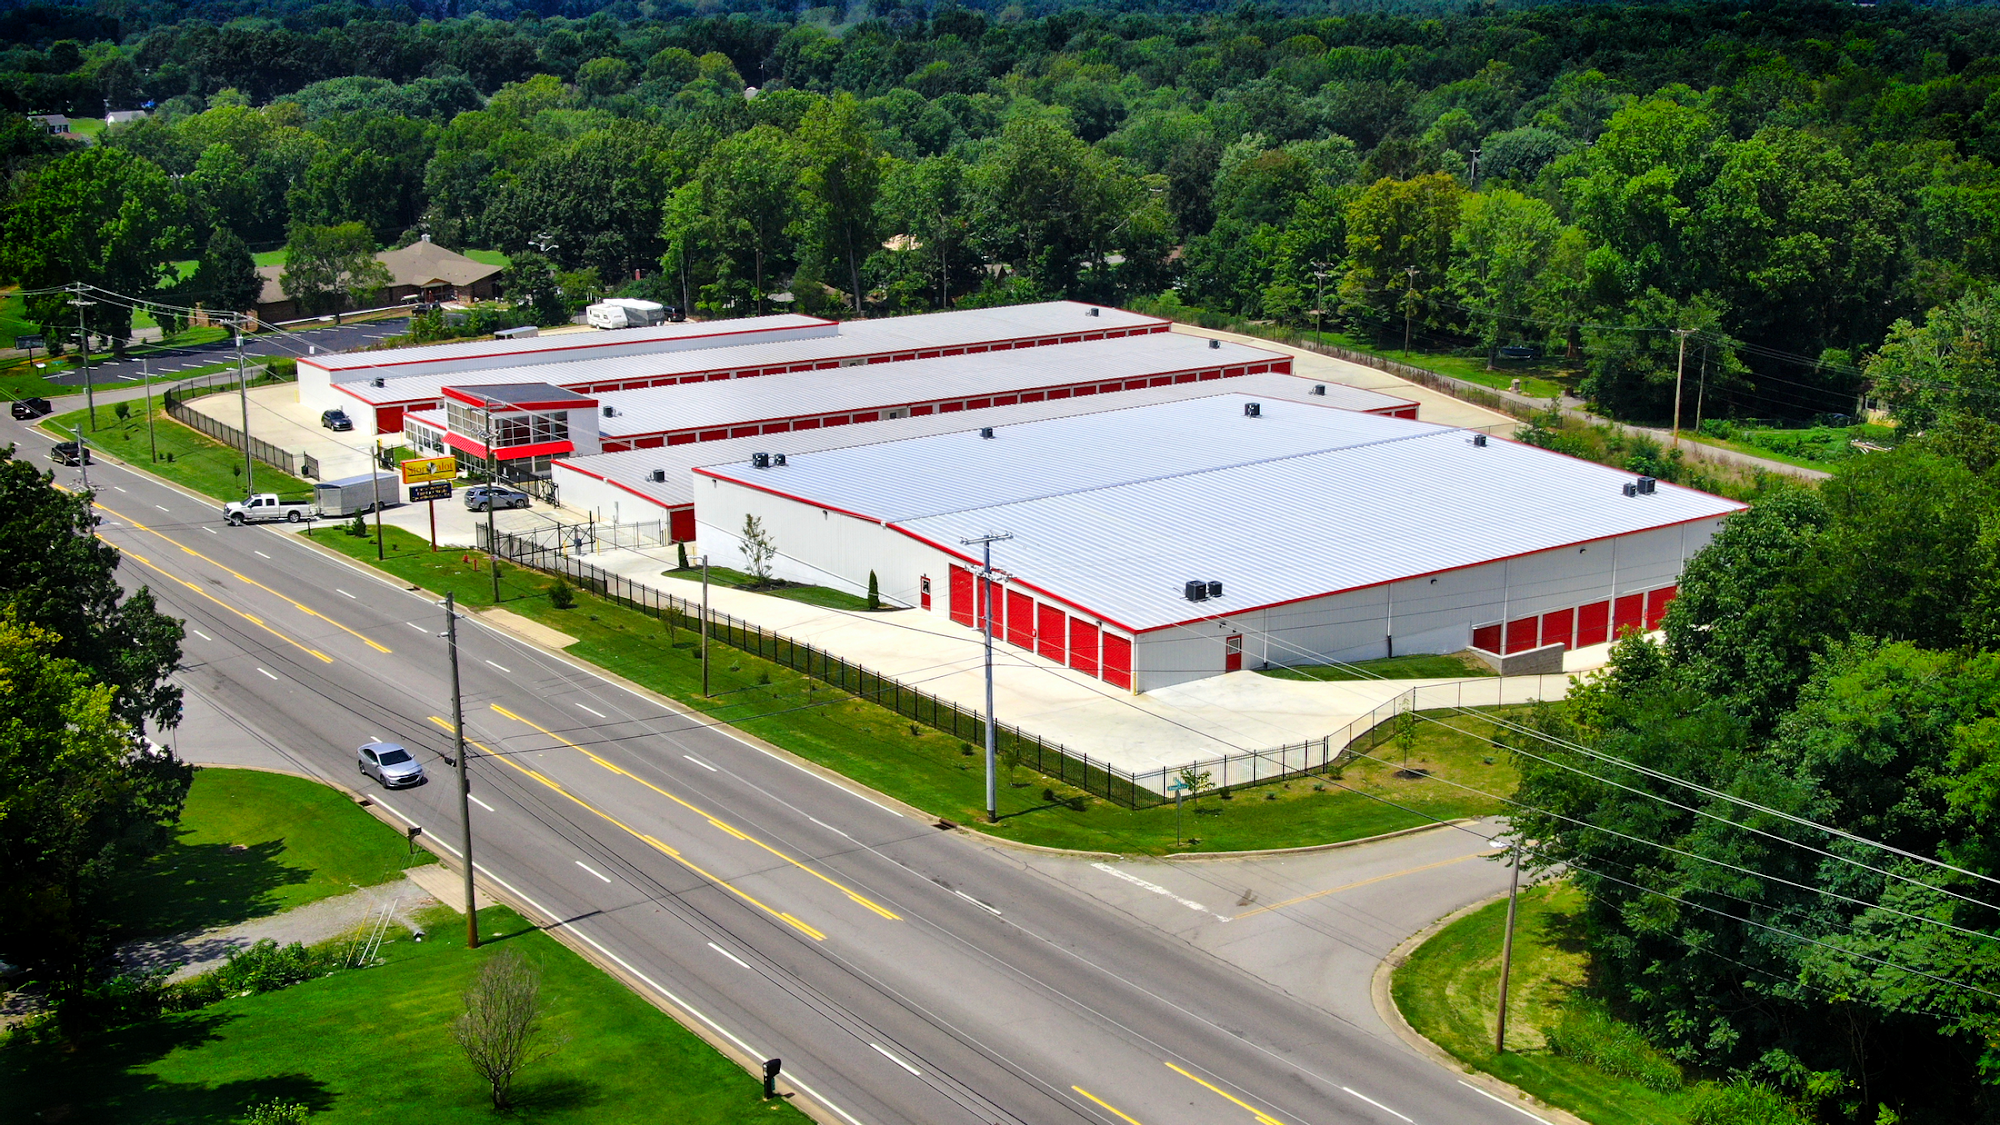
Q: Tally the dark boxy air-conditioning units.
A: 15